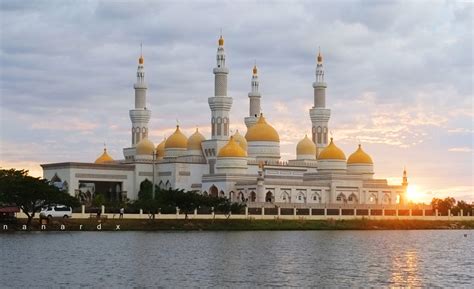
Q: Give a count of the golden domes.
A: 11